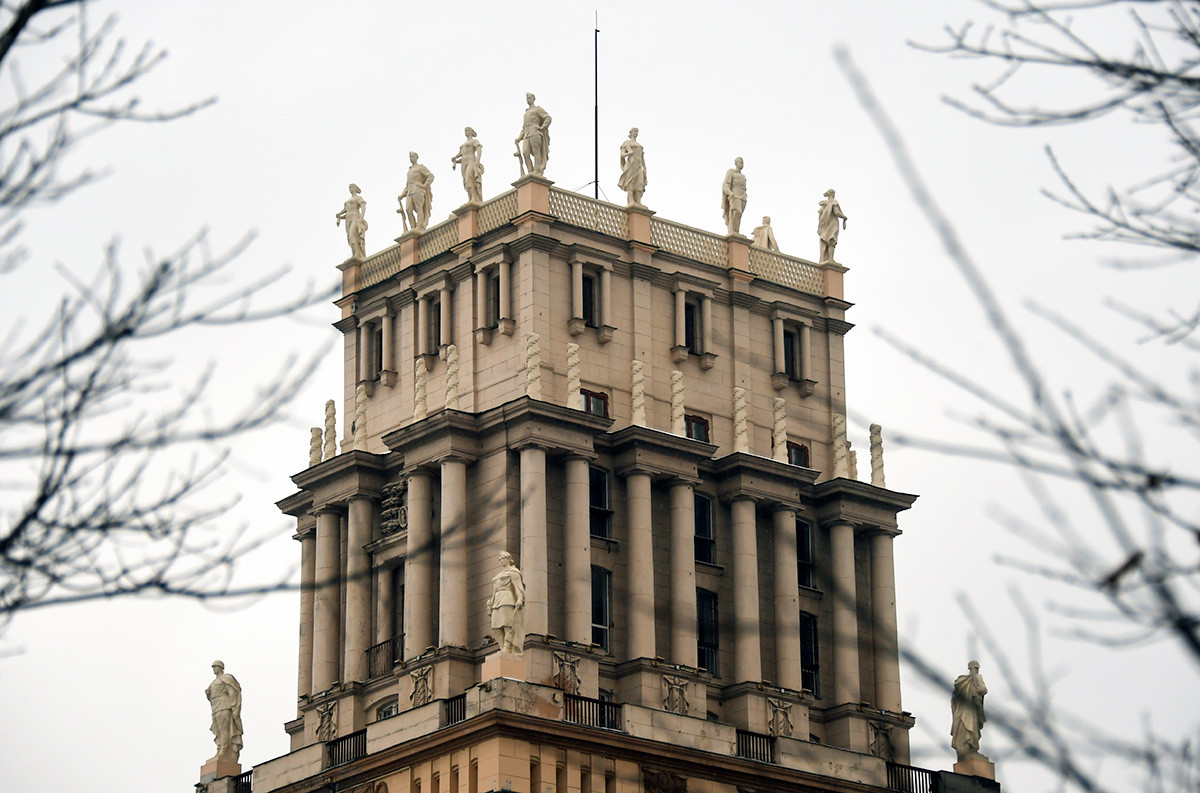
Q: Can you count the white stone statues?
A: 11